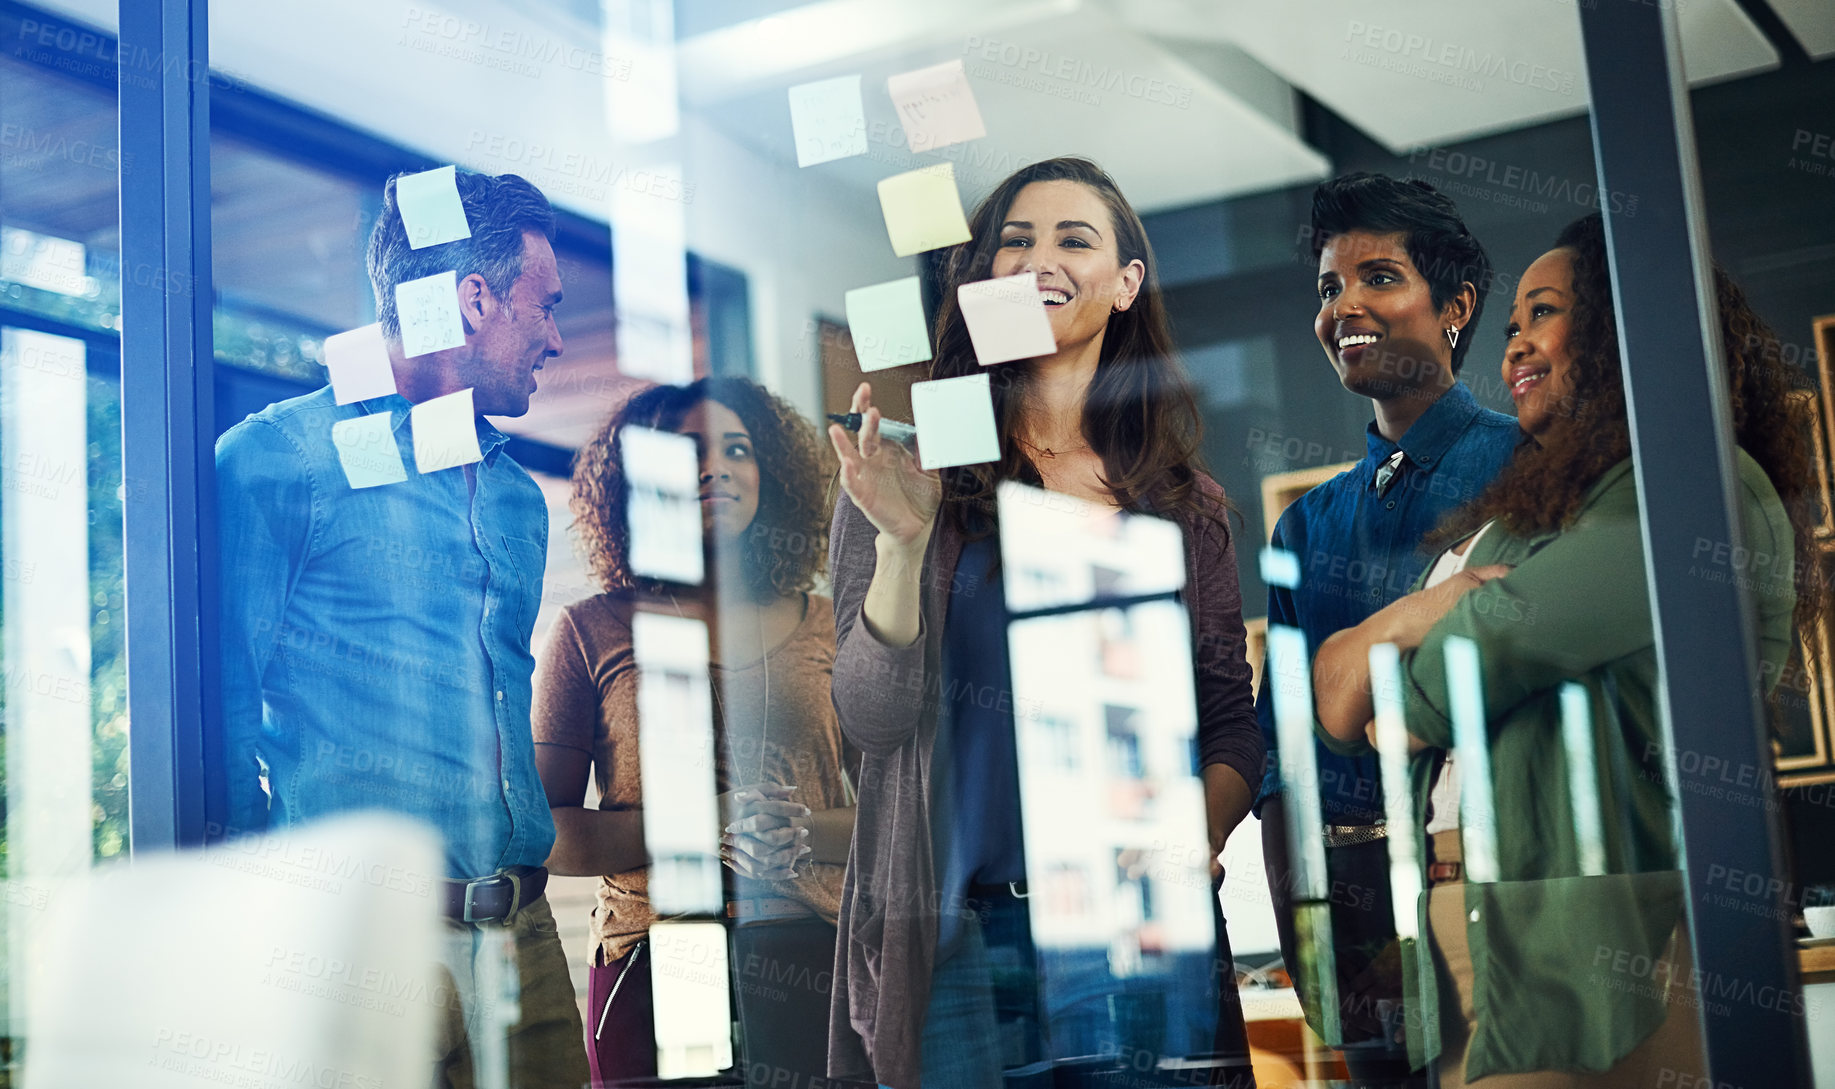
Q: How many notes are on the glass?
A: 11